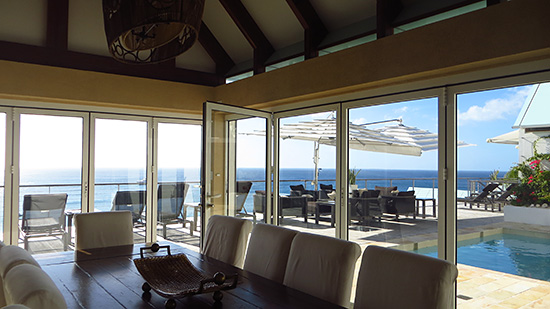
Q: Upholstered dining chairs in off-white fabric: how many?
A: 9